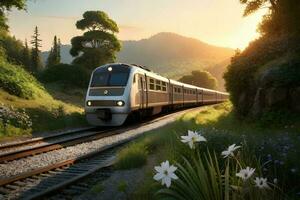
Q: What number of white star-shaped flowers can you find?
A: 5